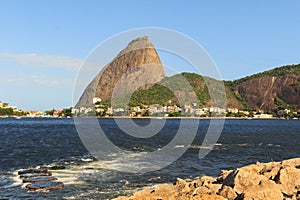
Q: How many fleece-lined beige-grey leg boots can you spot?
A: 0